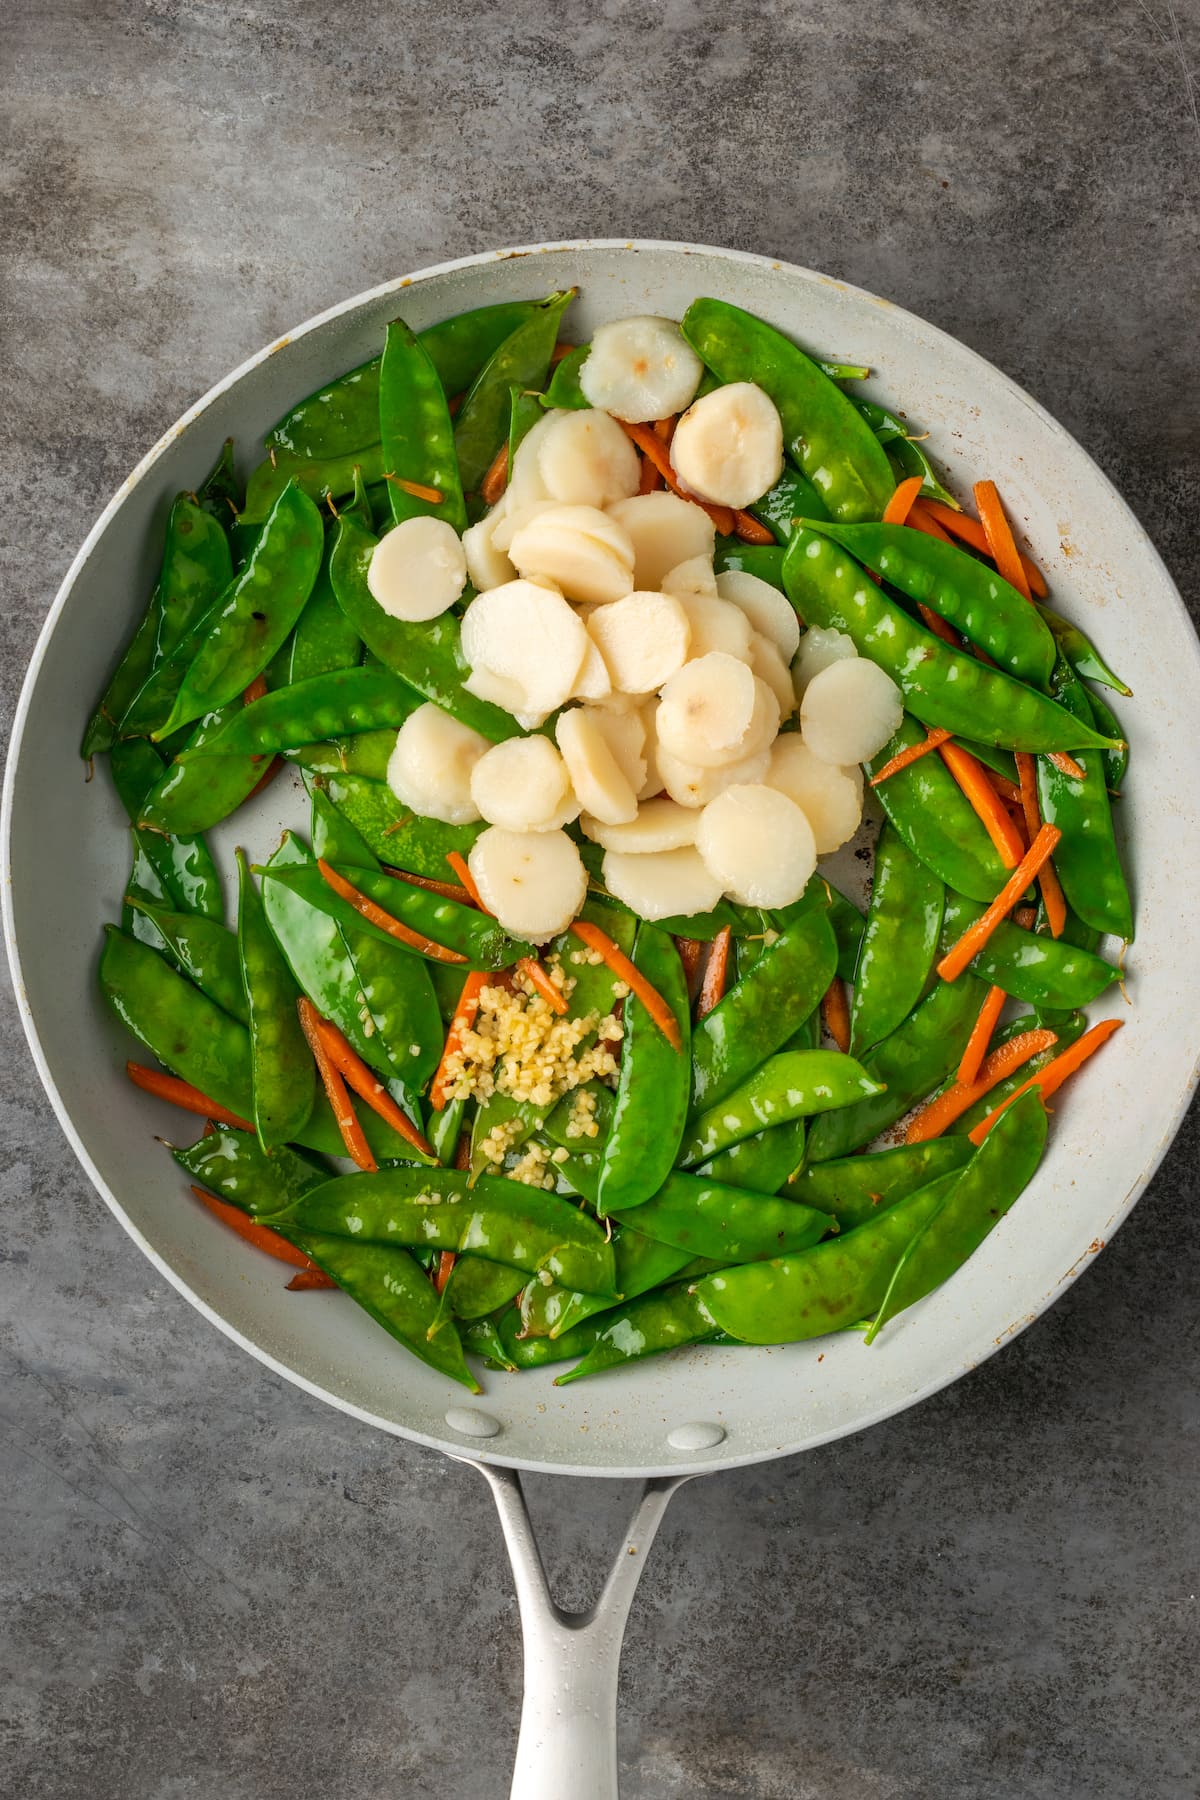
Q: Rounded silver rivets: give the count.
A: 2